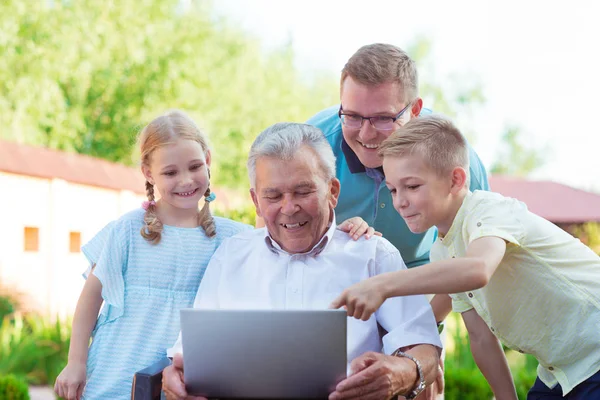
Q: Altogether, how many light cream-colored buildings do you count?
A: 1